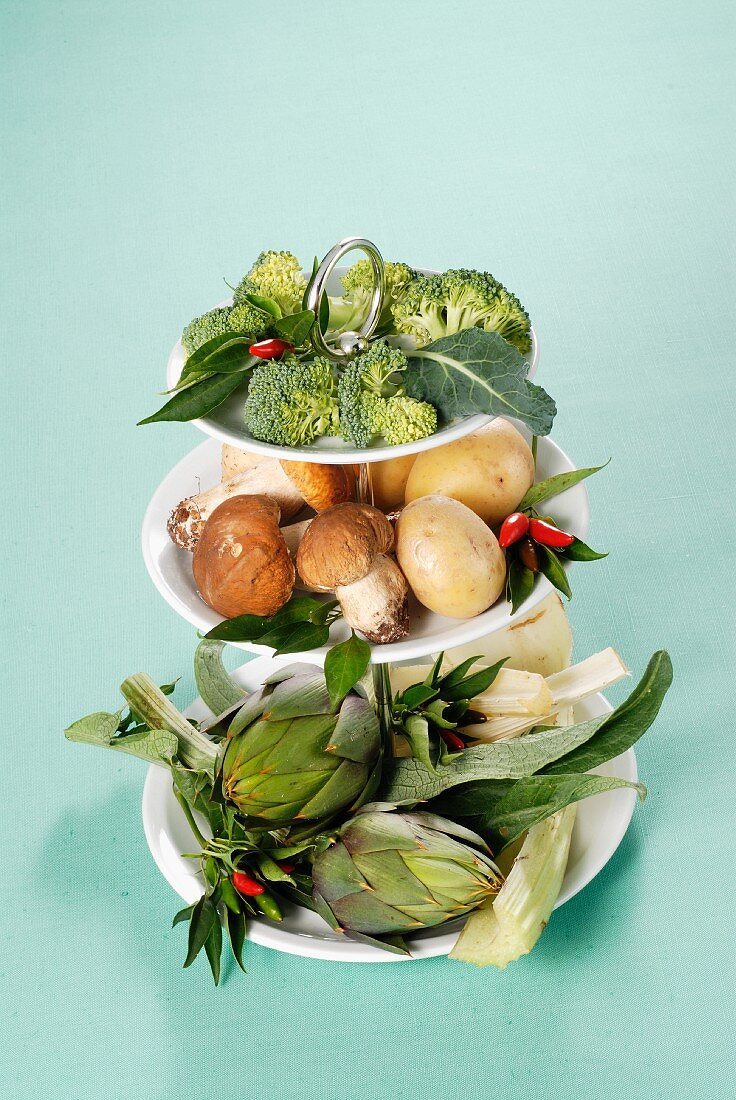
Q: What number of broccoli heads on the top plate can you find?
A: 6